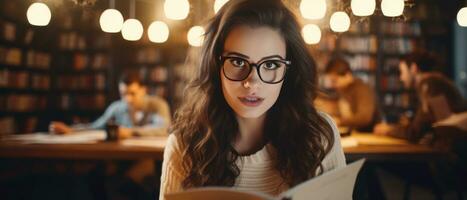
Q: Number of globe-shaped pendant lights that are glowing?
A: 13